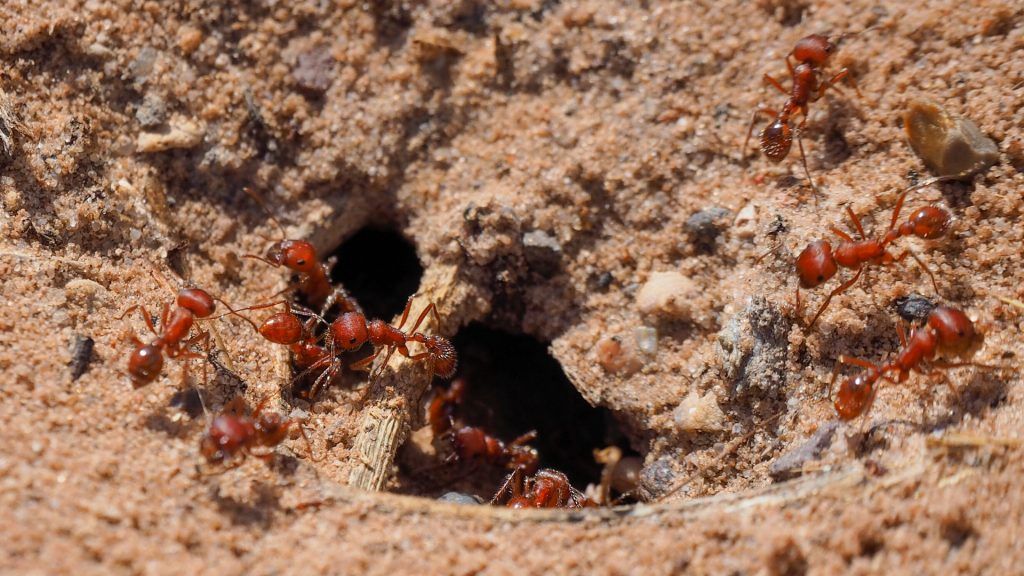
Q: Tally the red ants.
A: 11